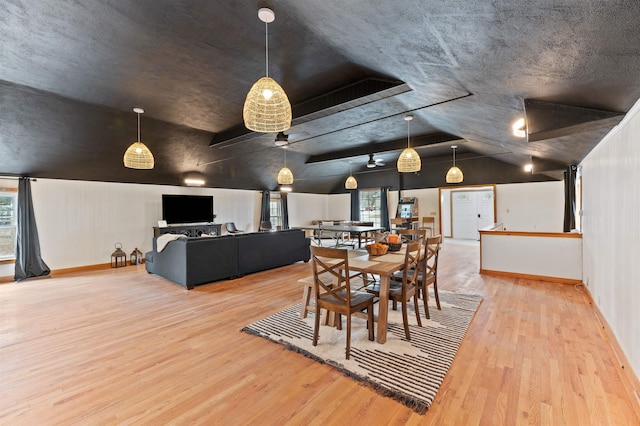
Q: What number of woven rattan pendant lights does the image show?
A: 6